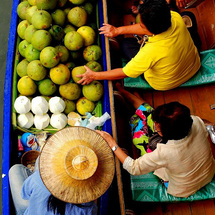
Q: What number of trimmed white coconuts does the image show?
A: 6